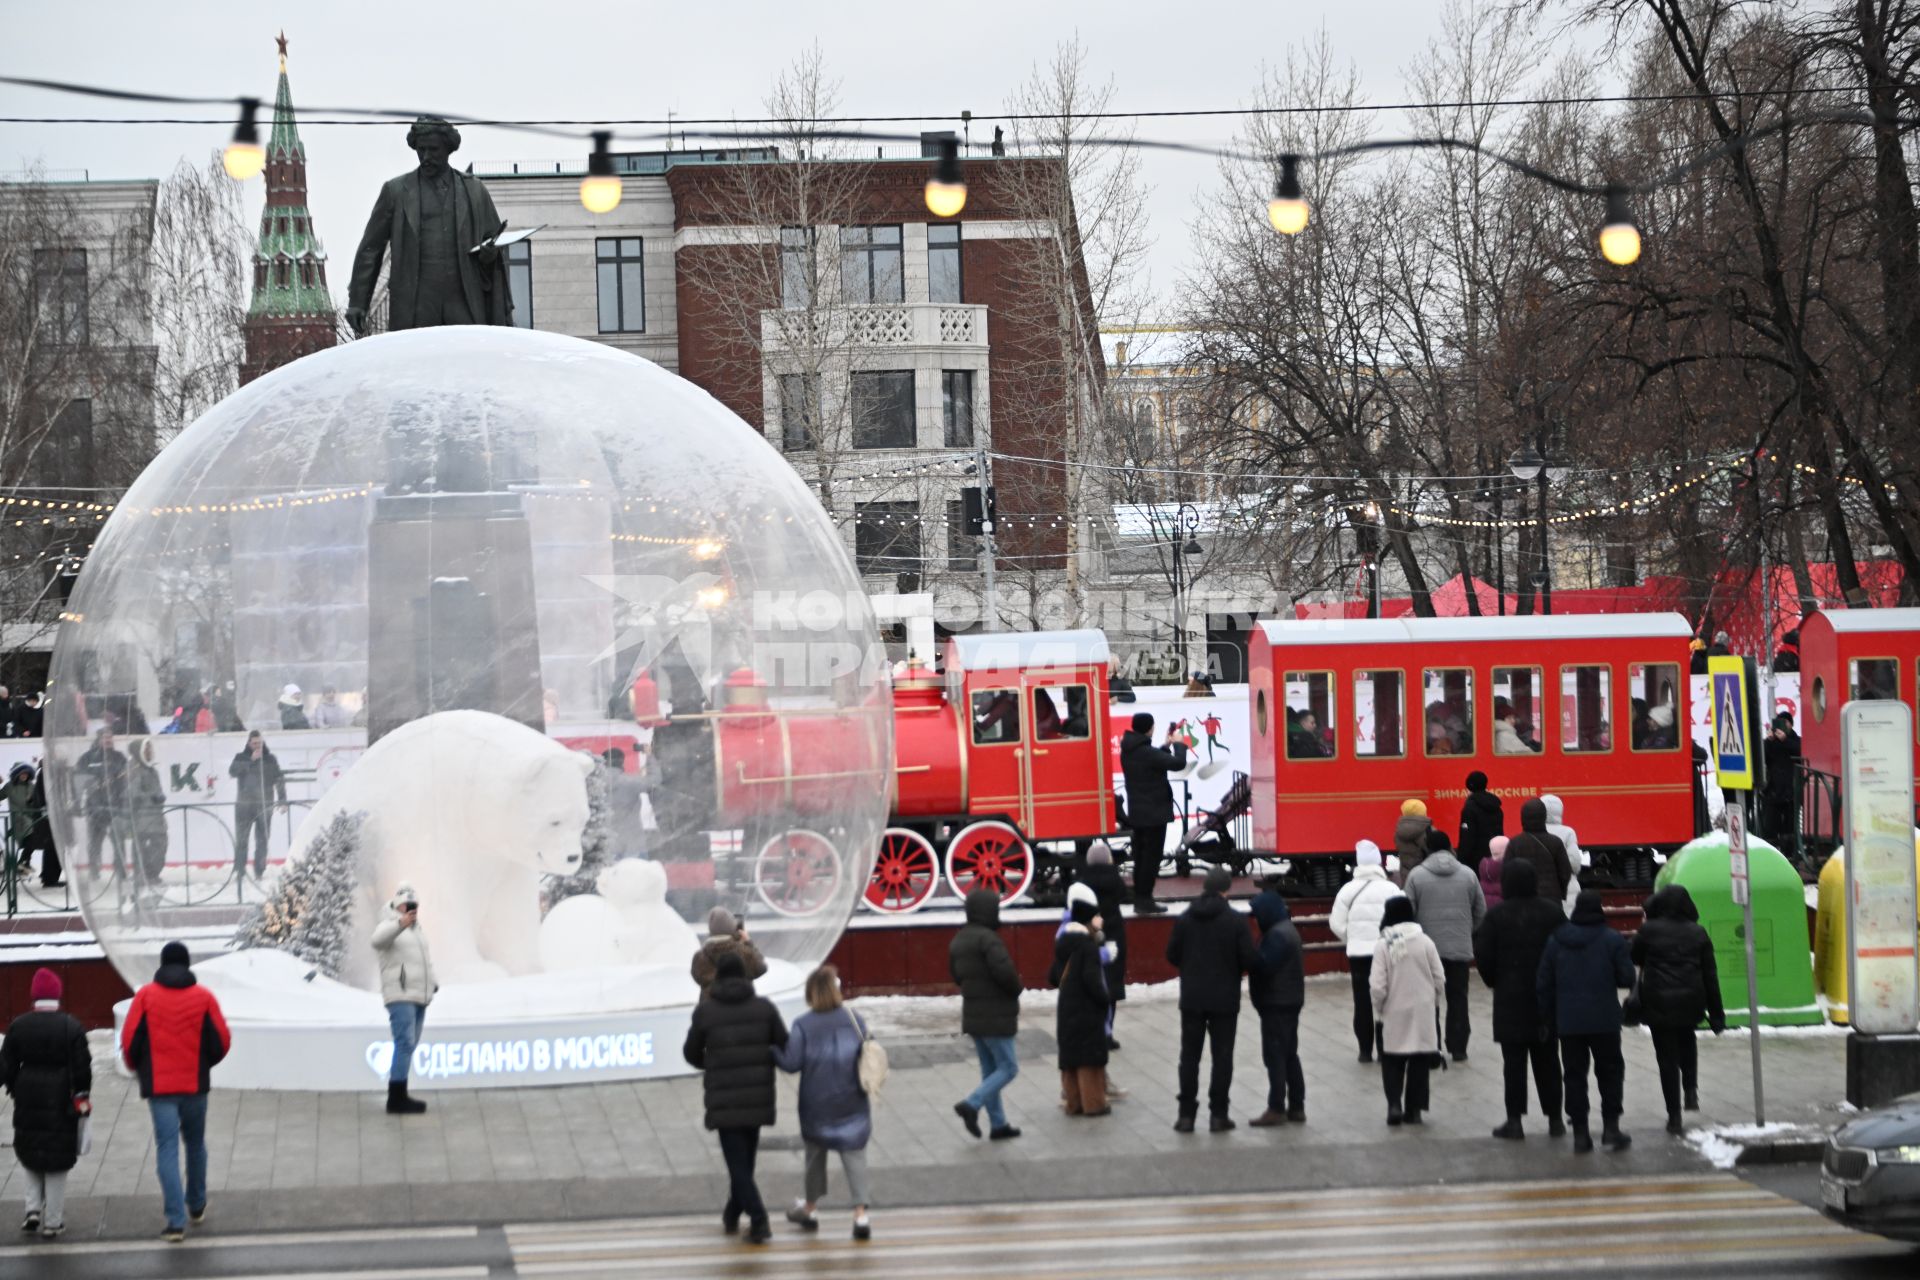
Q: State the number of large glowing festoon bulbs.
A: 5